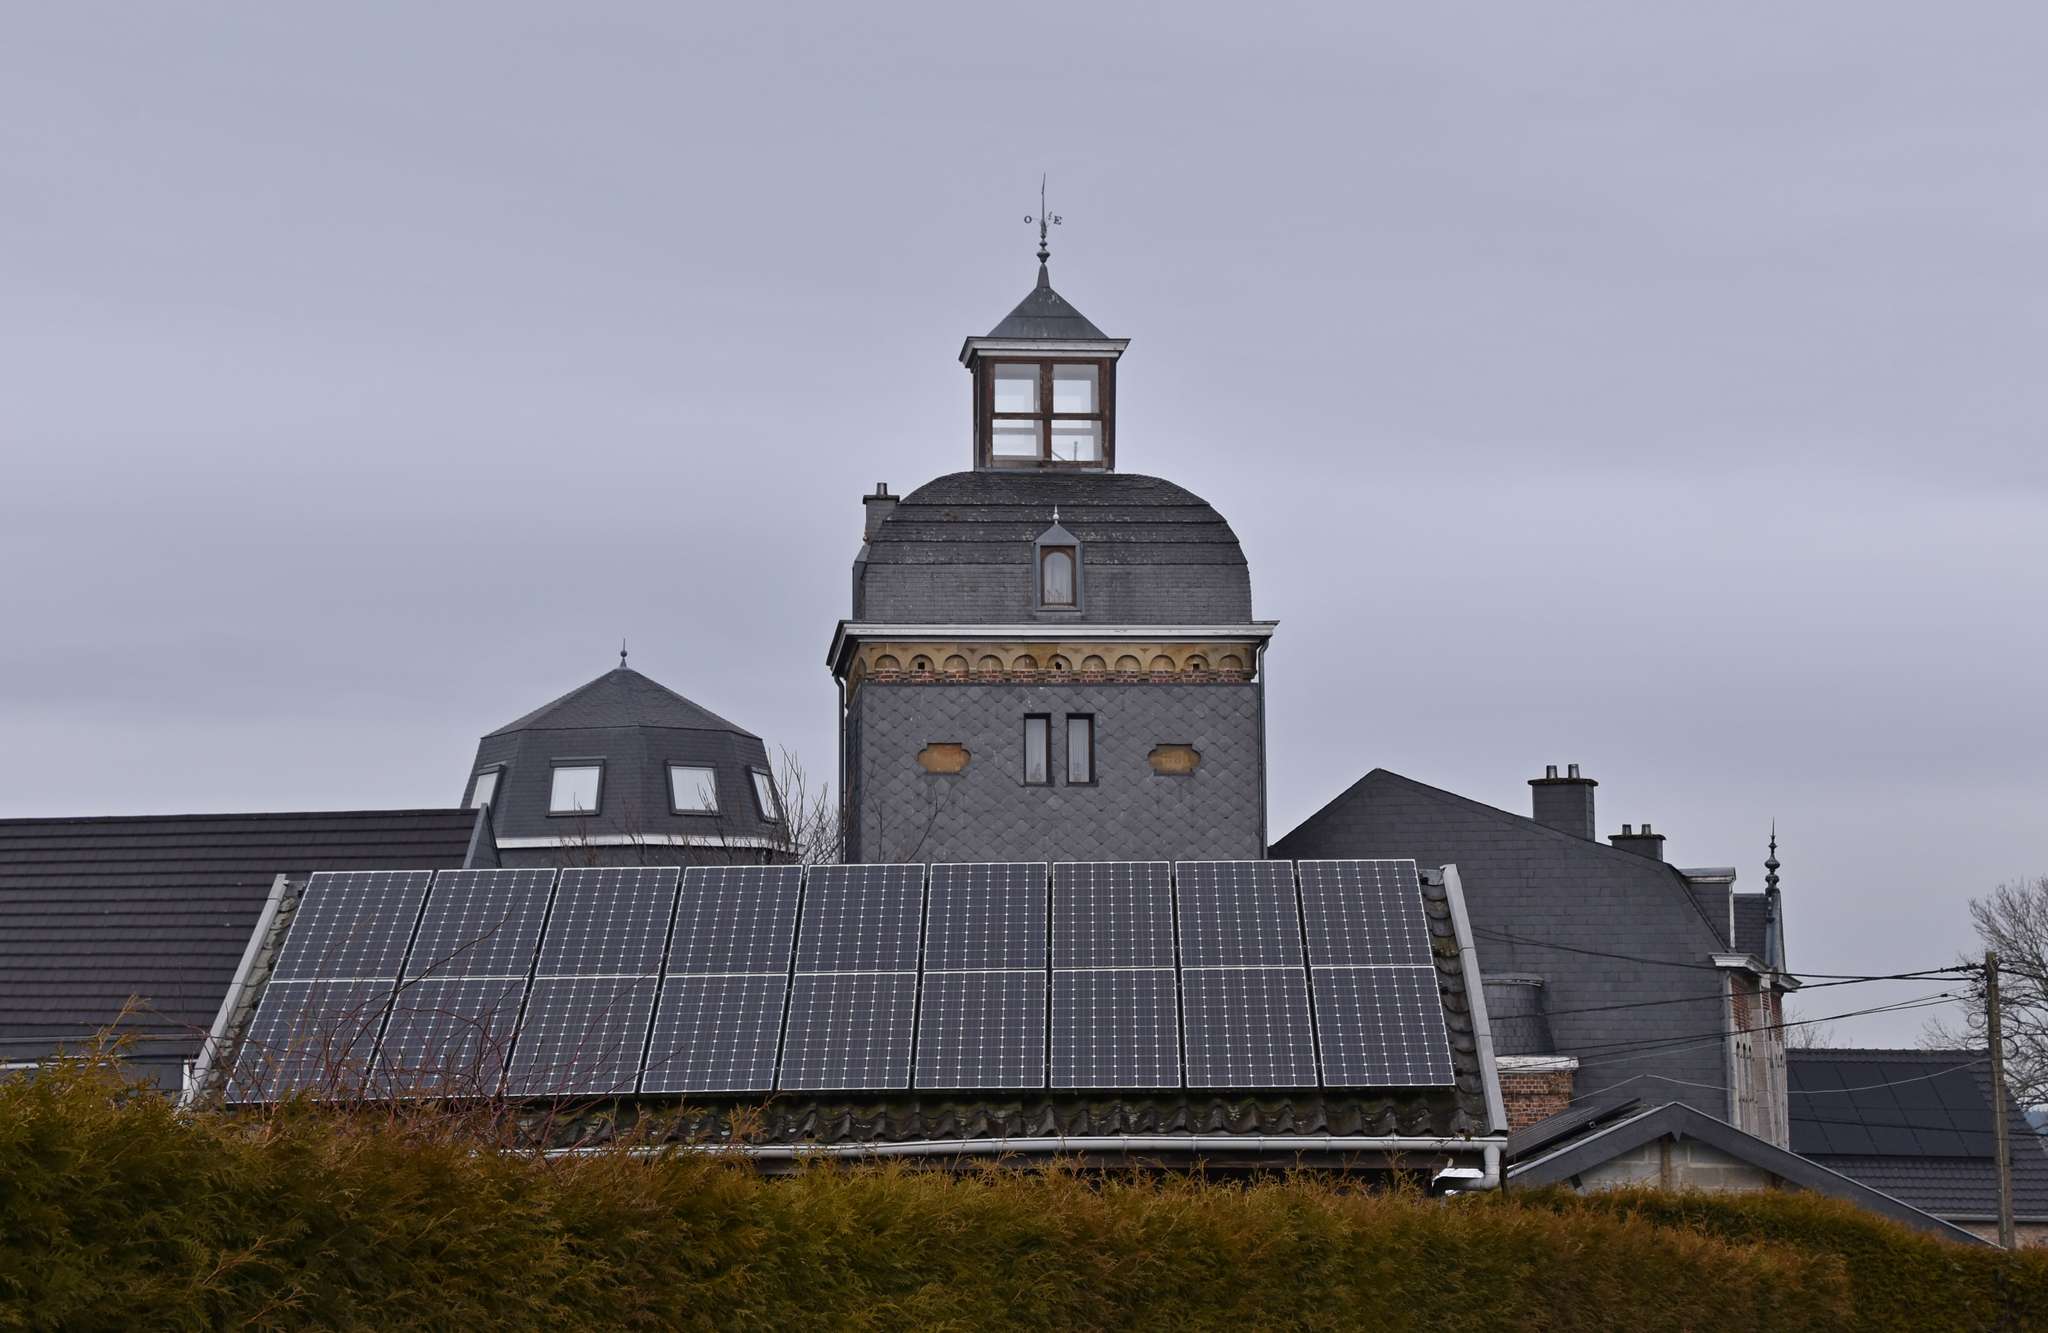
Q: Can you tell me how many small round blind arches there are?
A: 11